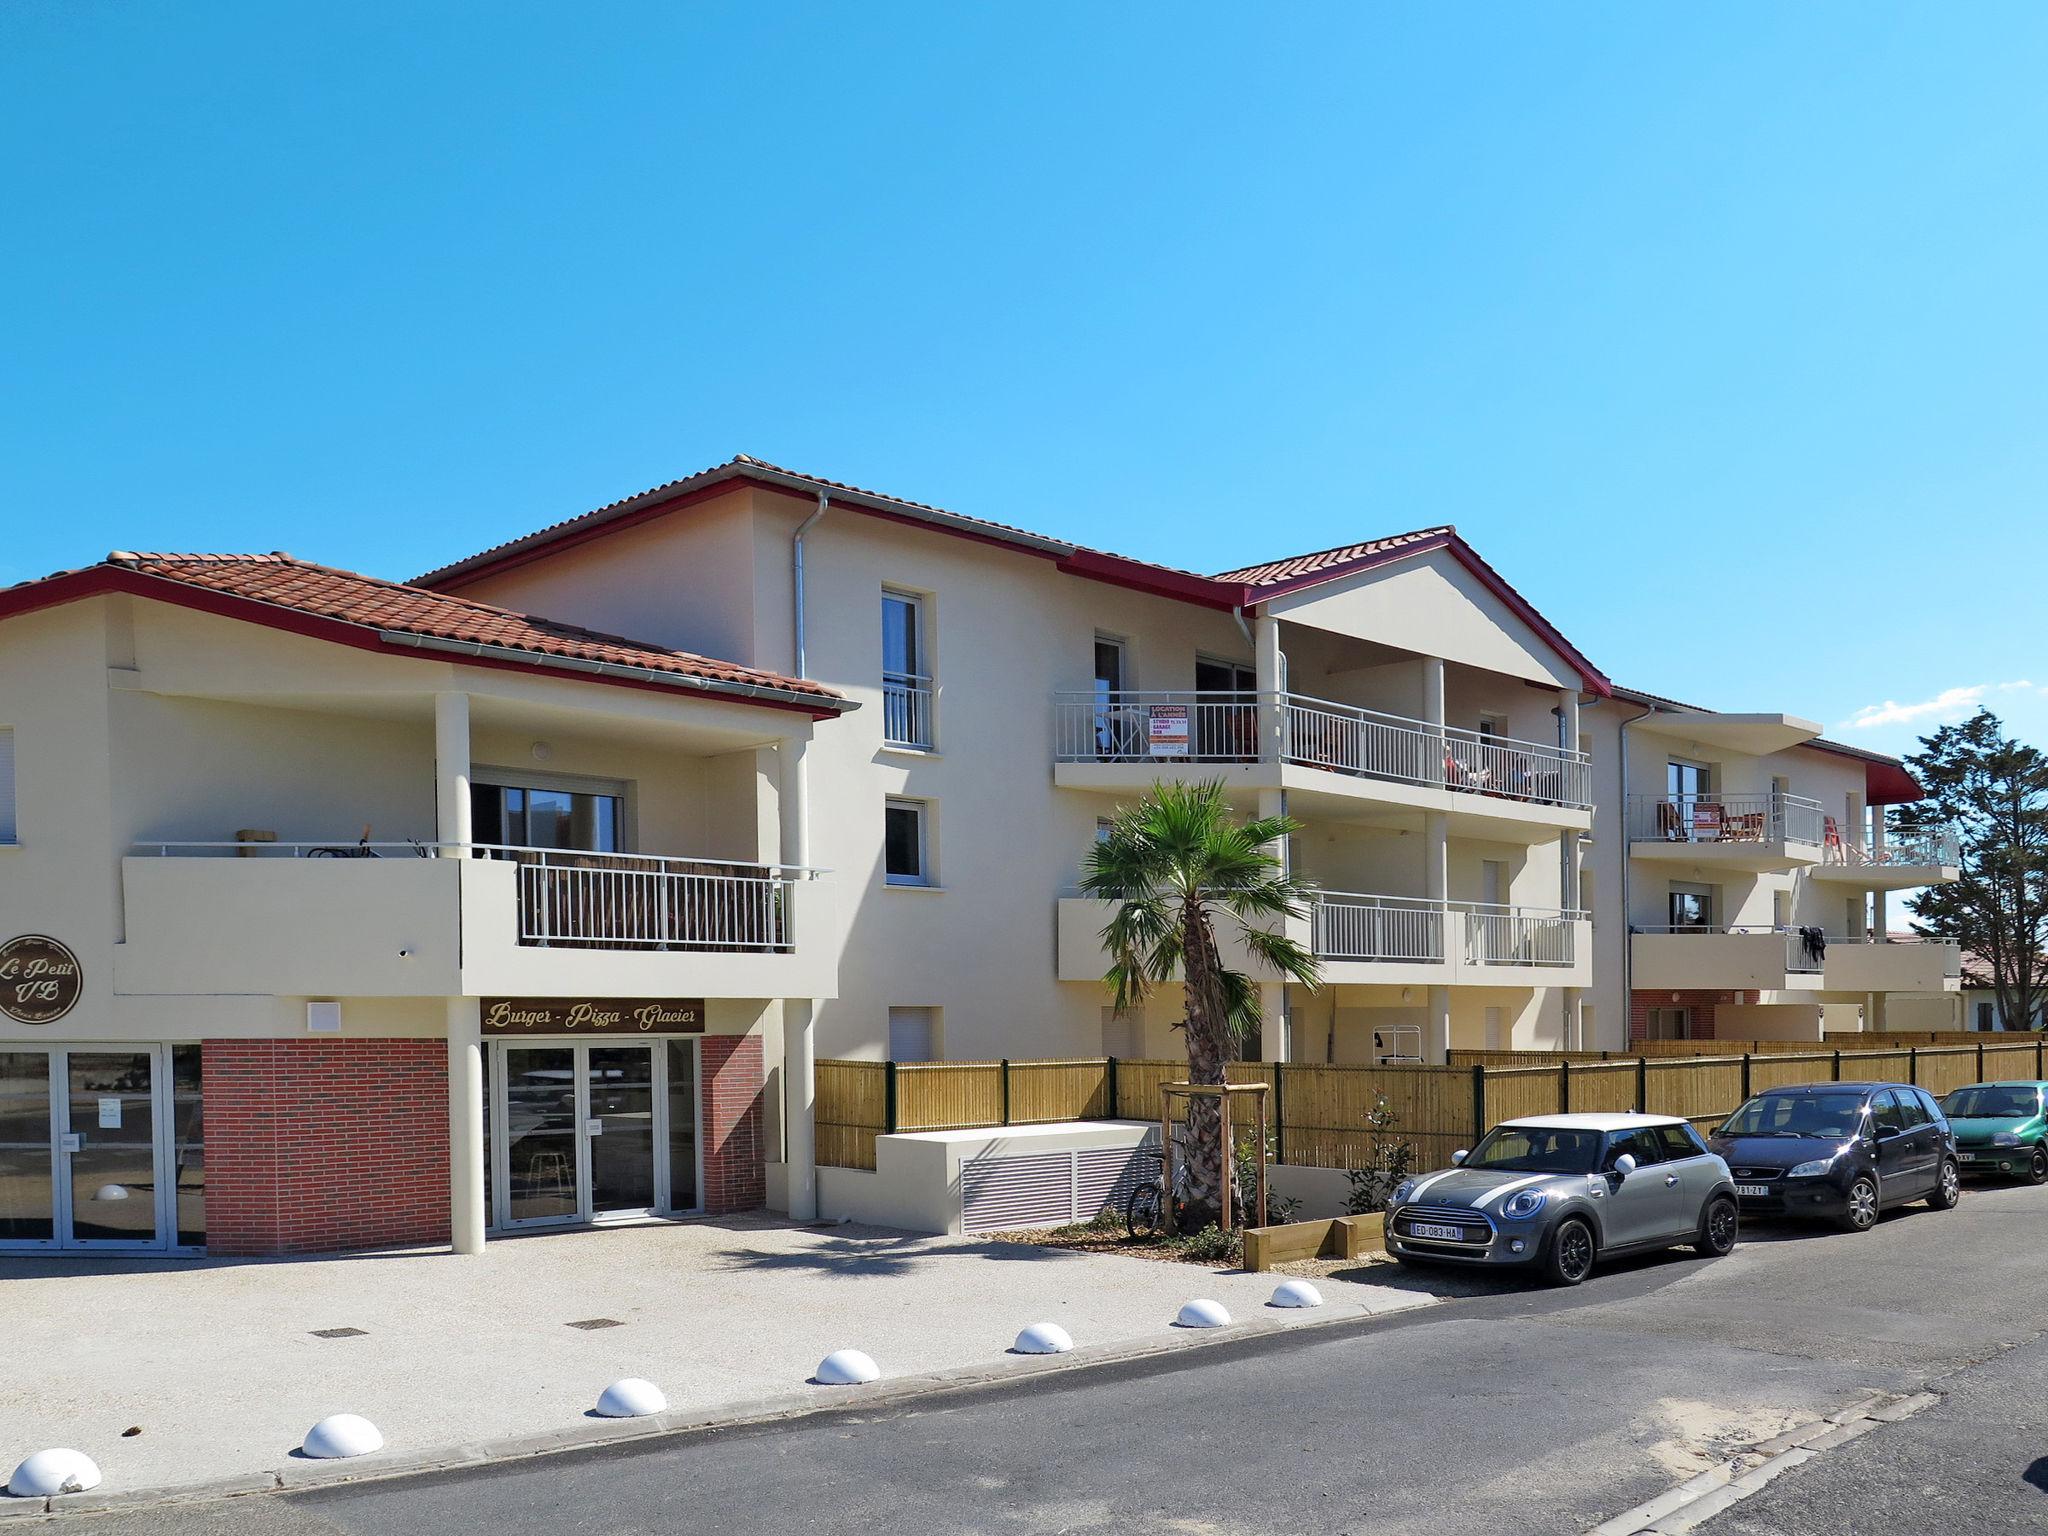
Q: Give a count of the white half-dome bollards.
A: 7